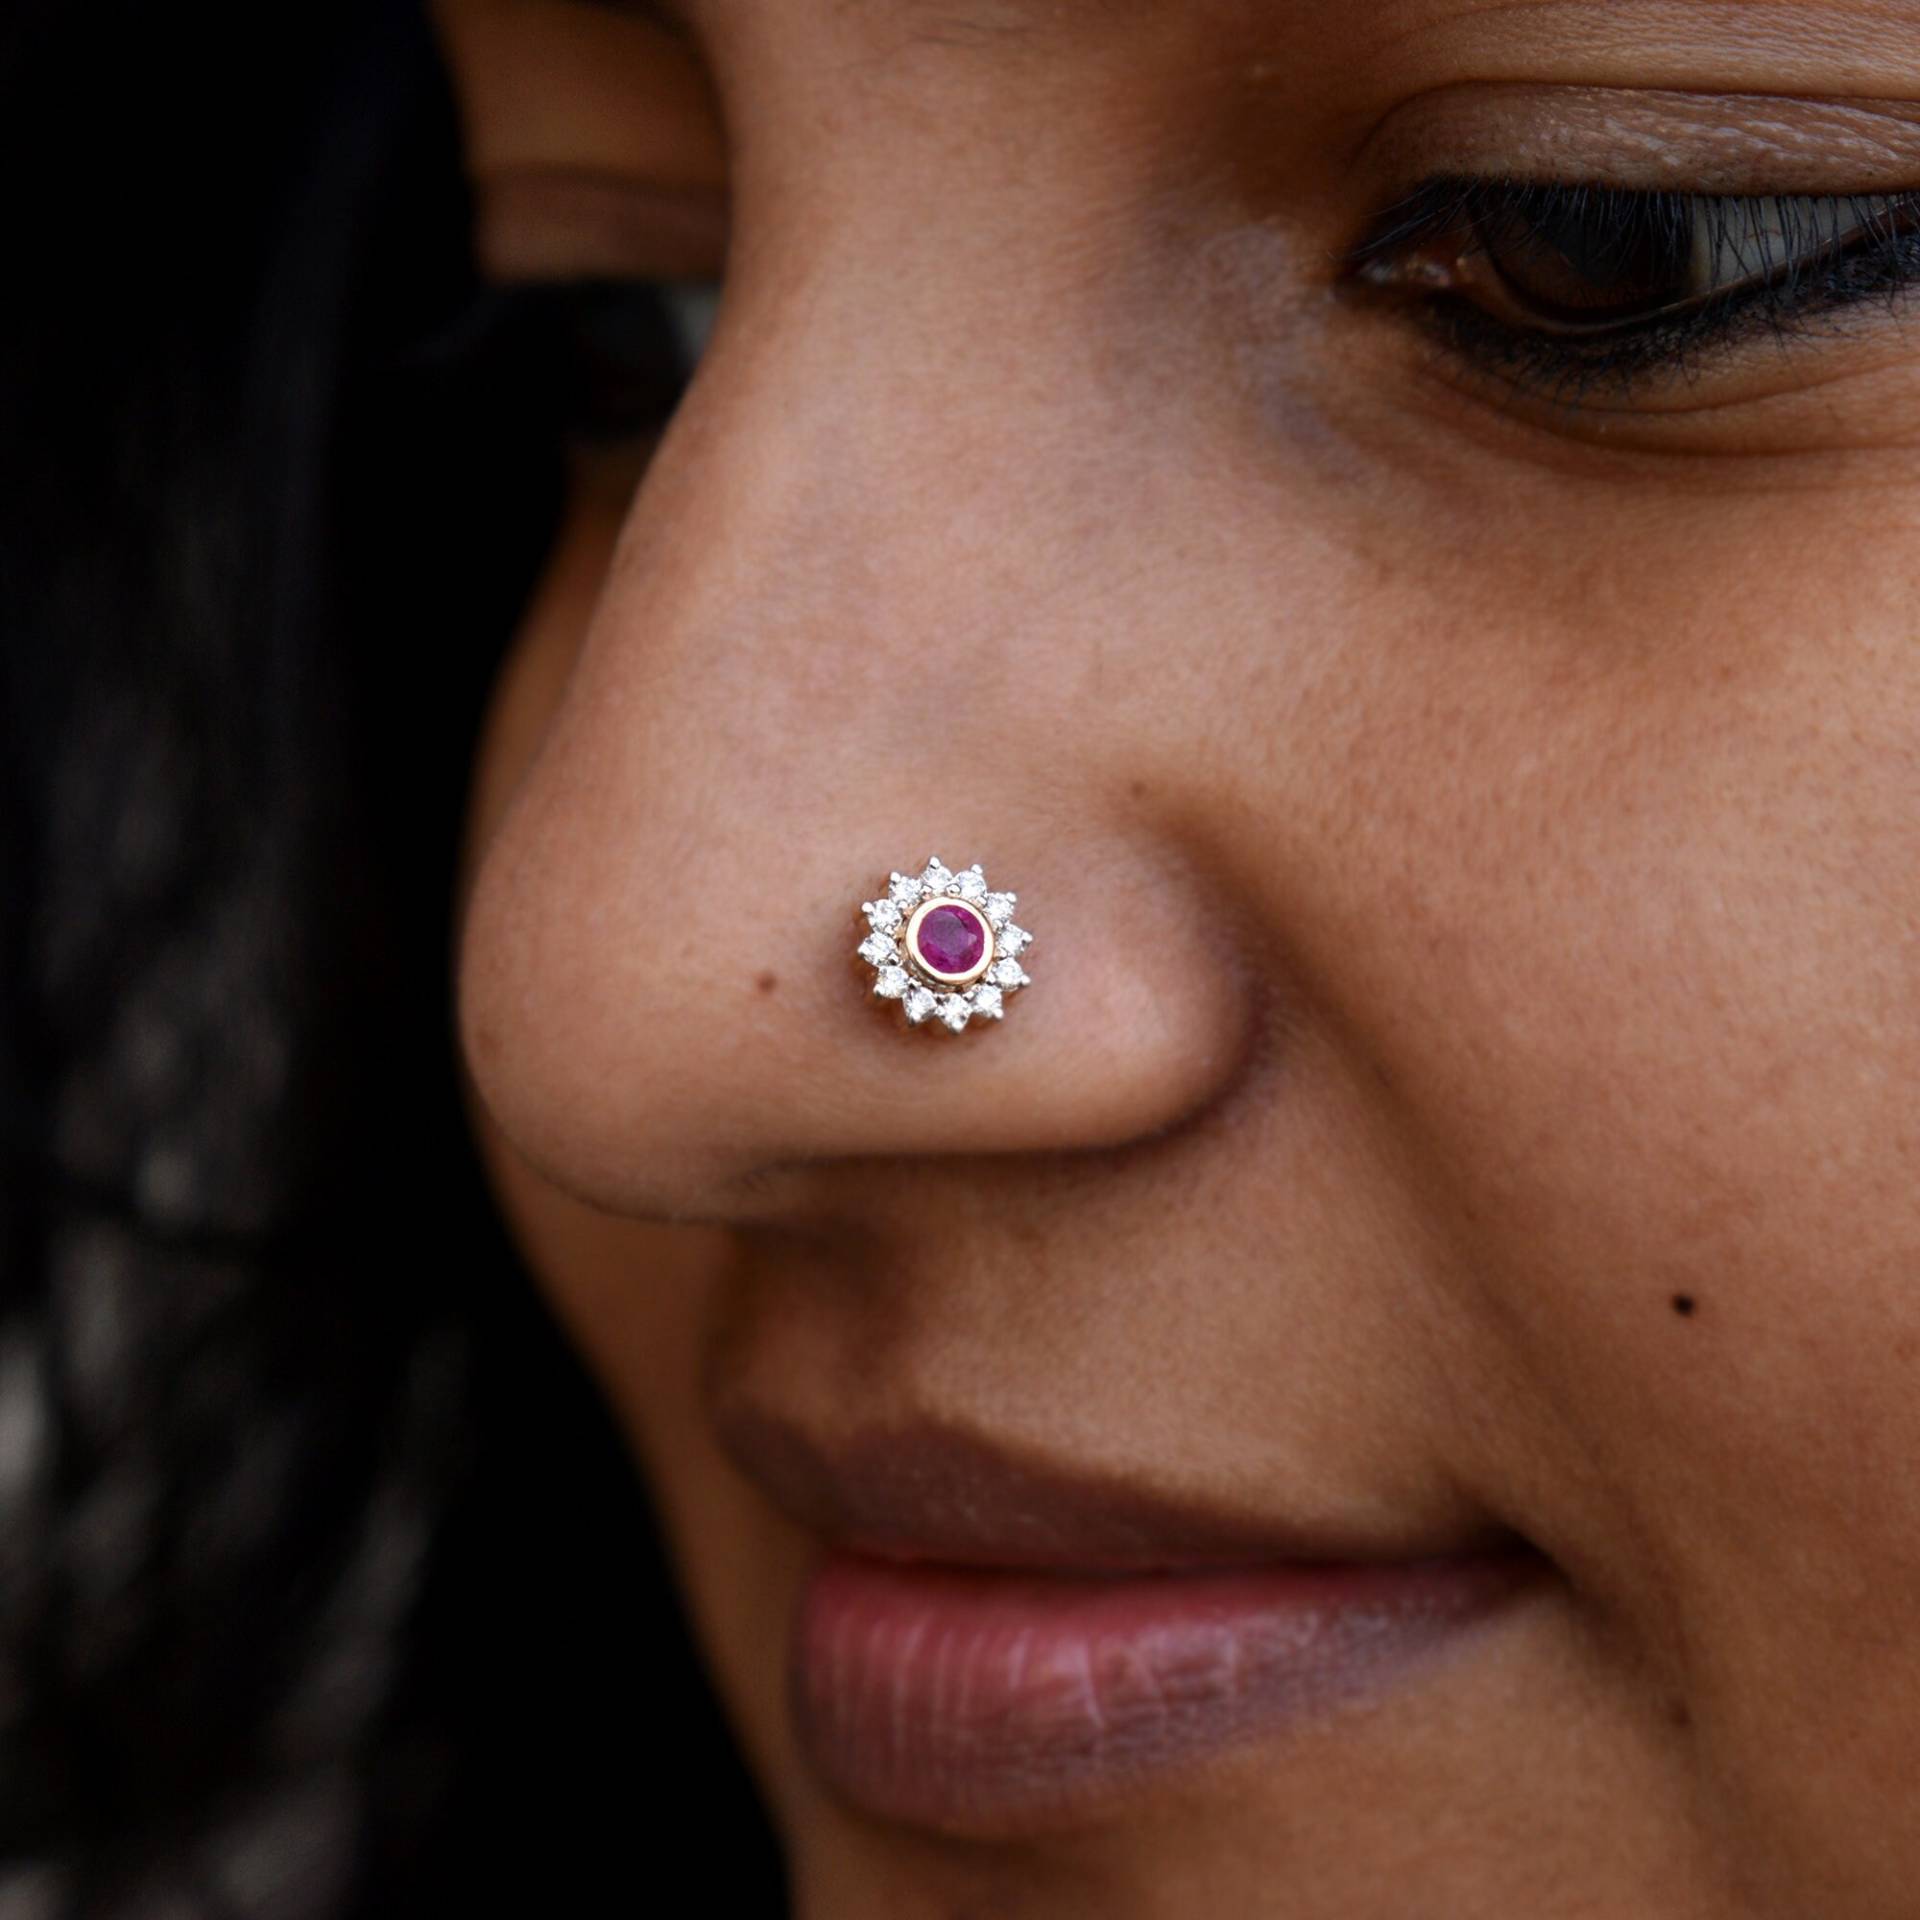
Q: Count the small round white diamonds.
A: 12